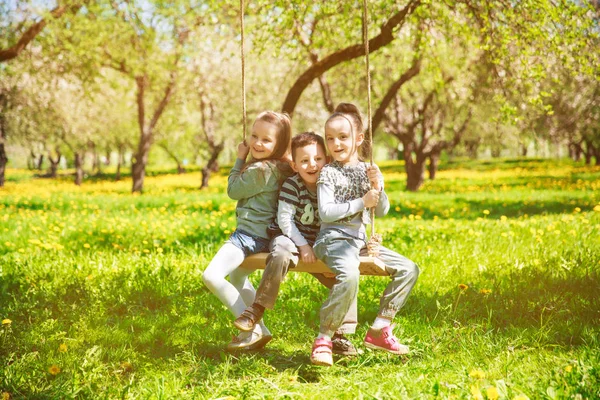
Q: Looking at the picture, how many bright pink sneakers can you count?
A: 2